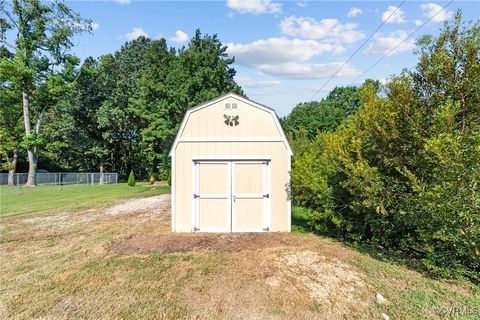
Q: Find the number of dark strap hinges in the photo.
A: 6